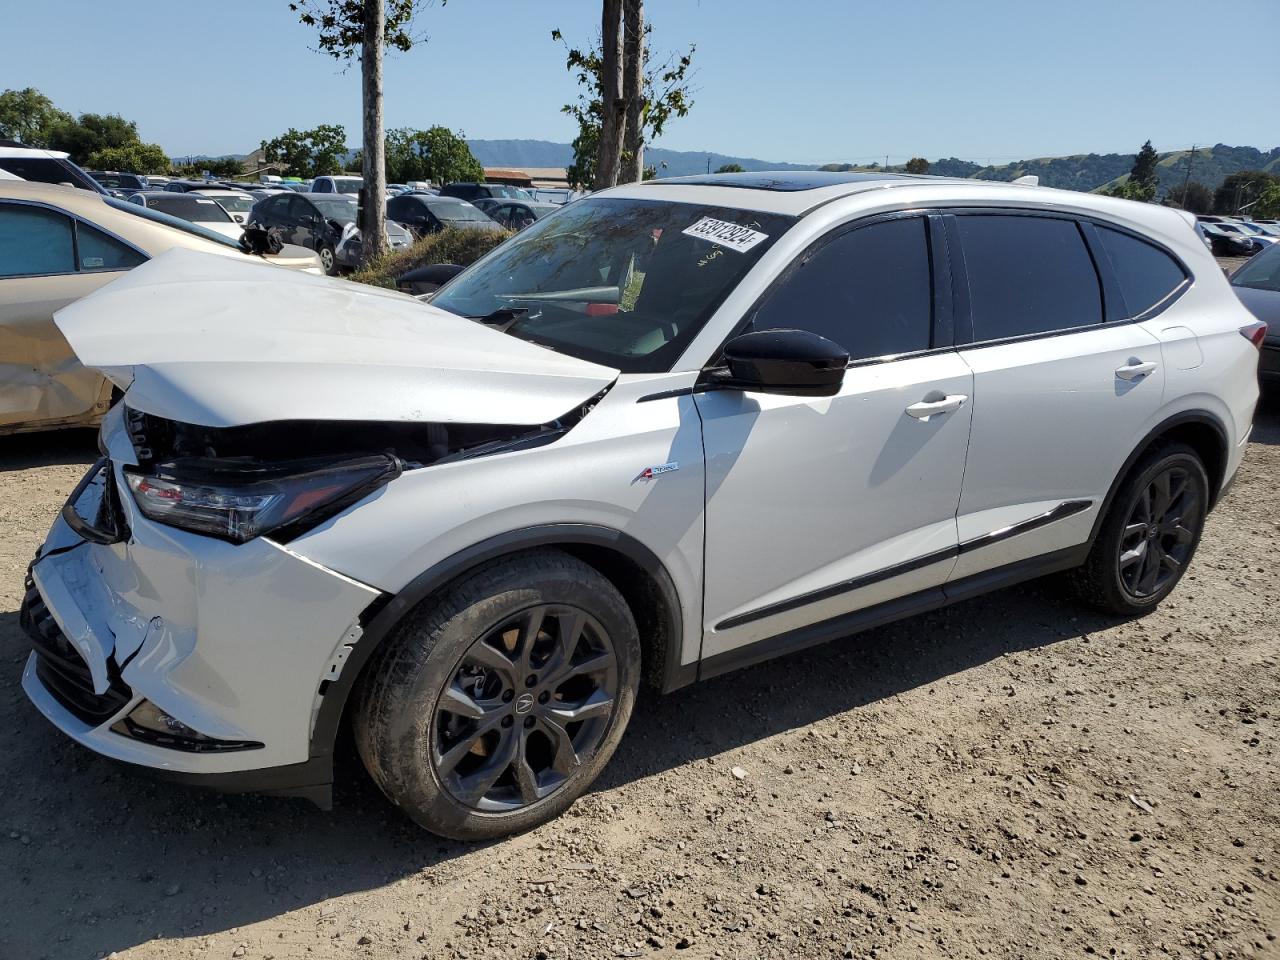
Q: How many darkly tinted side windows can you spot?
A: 3